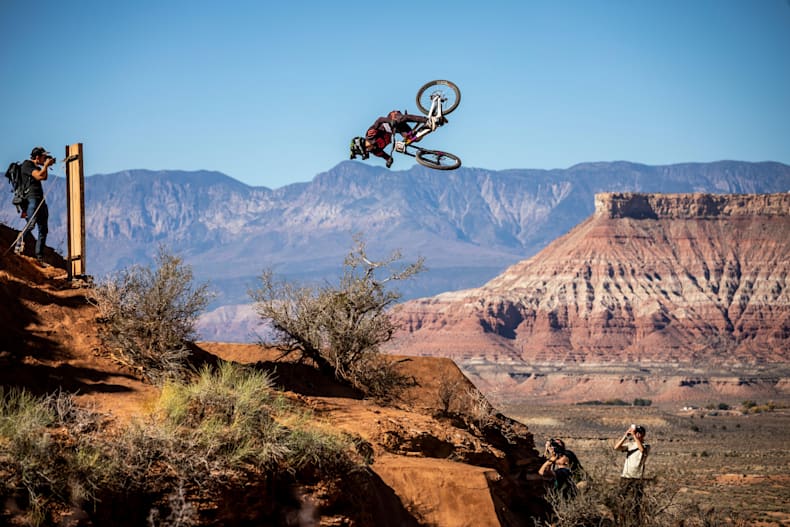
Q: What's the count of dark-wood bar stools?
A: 0